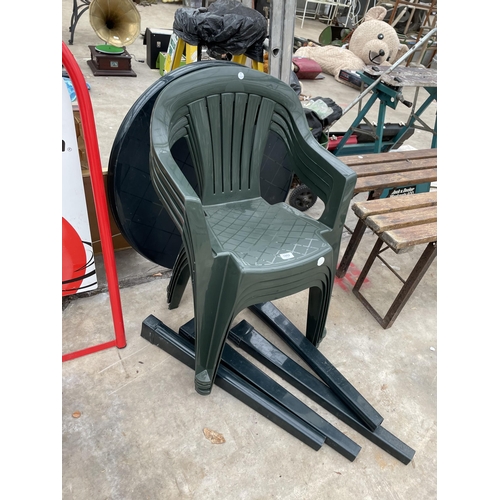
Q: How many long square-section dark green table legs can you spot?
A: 4